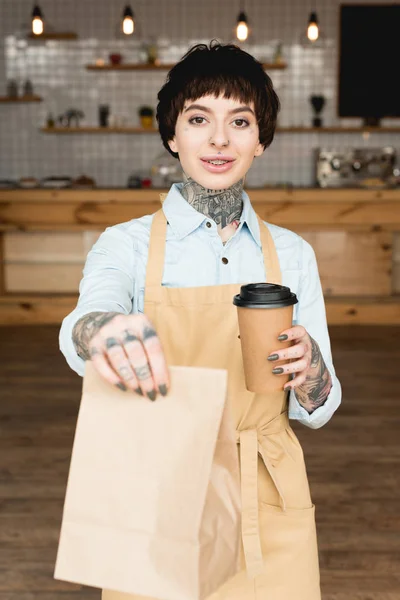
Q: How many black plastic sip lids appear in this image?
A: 1